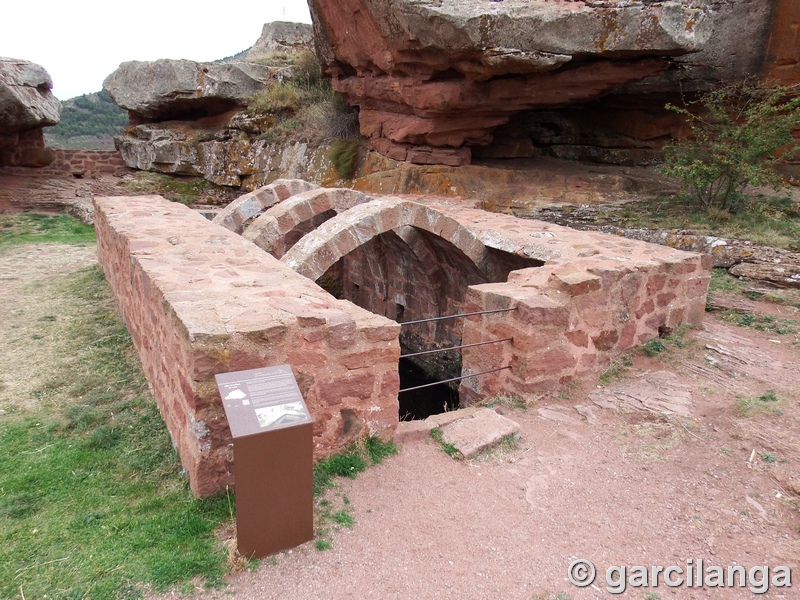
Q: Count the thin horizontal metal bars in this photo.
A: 3